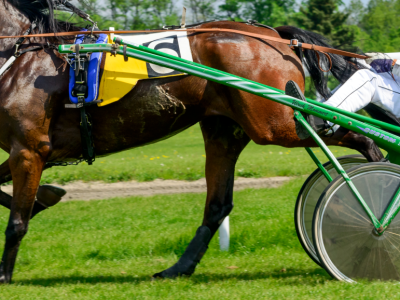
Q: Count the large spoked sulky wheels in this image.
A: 2